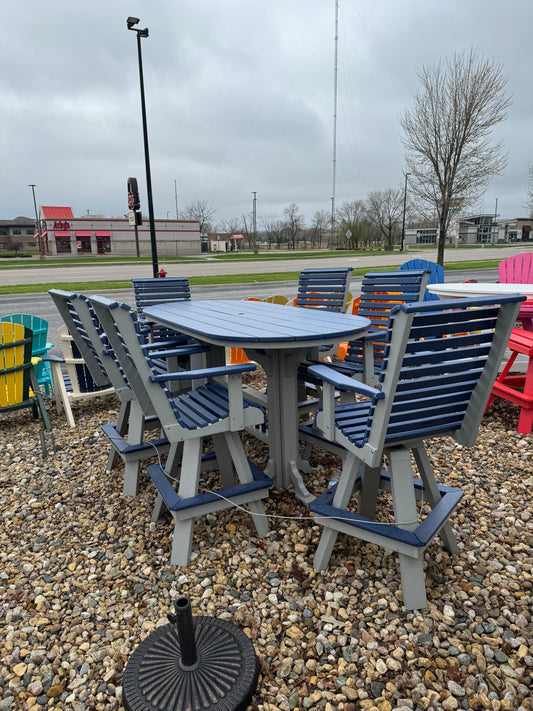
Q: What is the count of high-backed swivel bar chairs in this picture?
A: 6